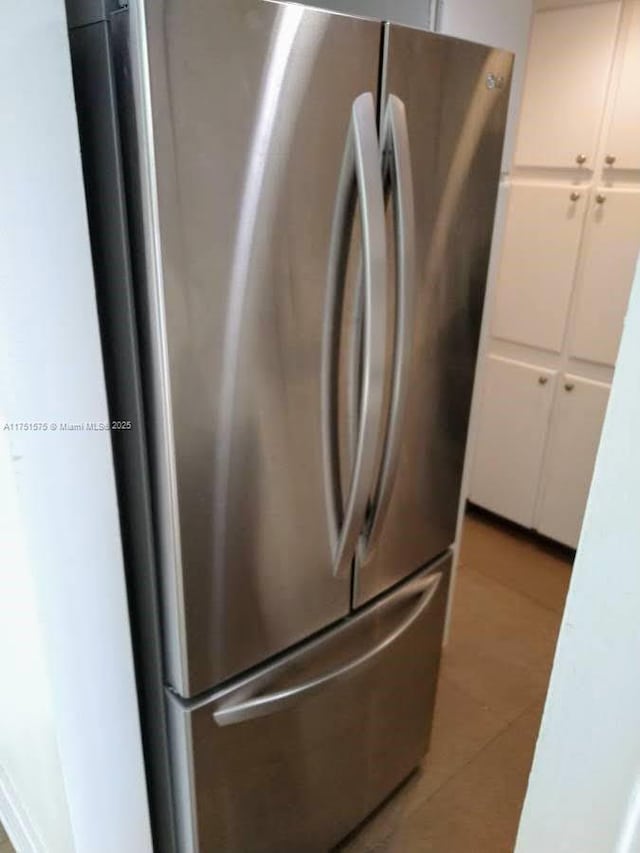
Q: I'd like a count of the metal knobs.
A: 6